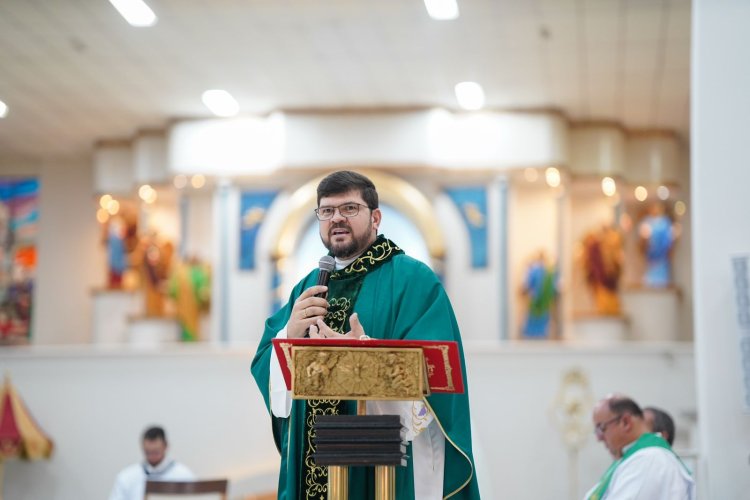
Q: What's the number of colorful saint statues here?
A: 6